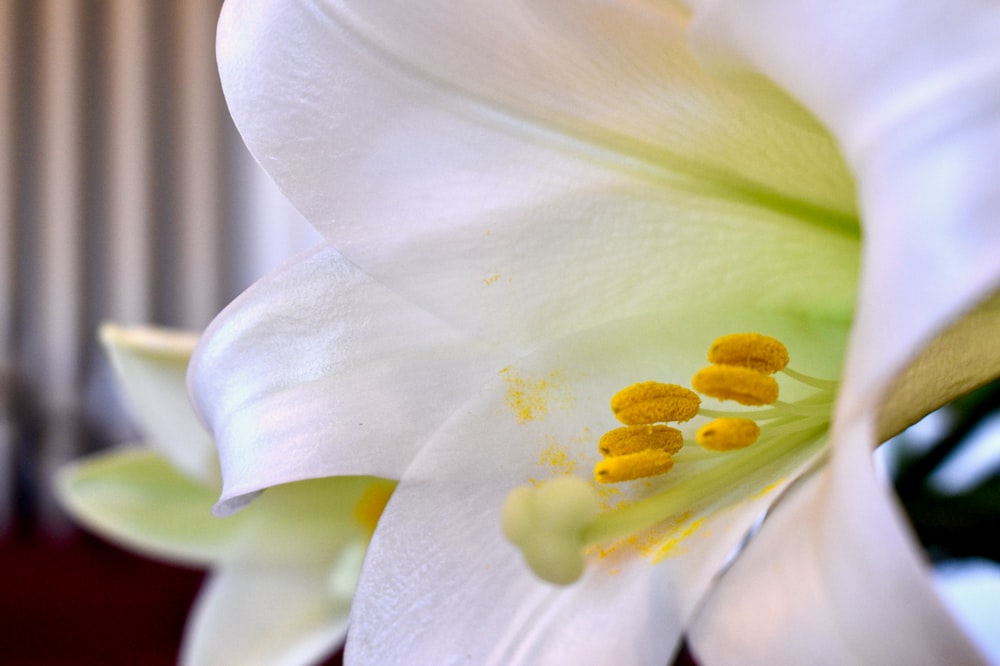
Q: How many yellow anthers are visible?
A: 6